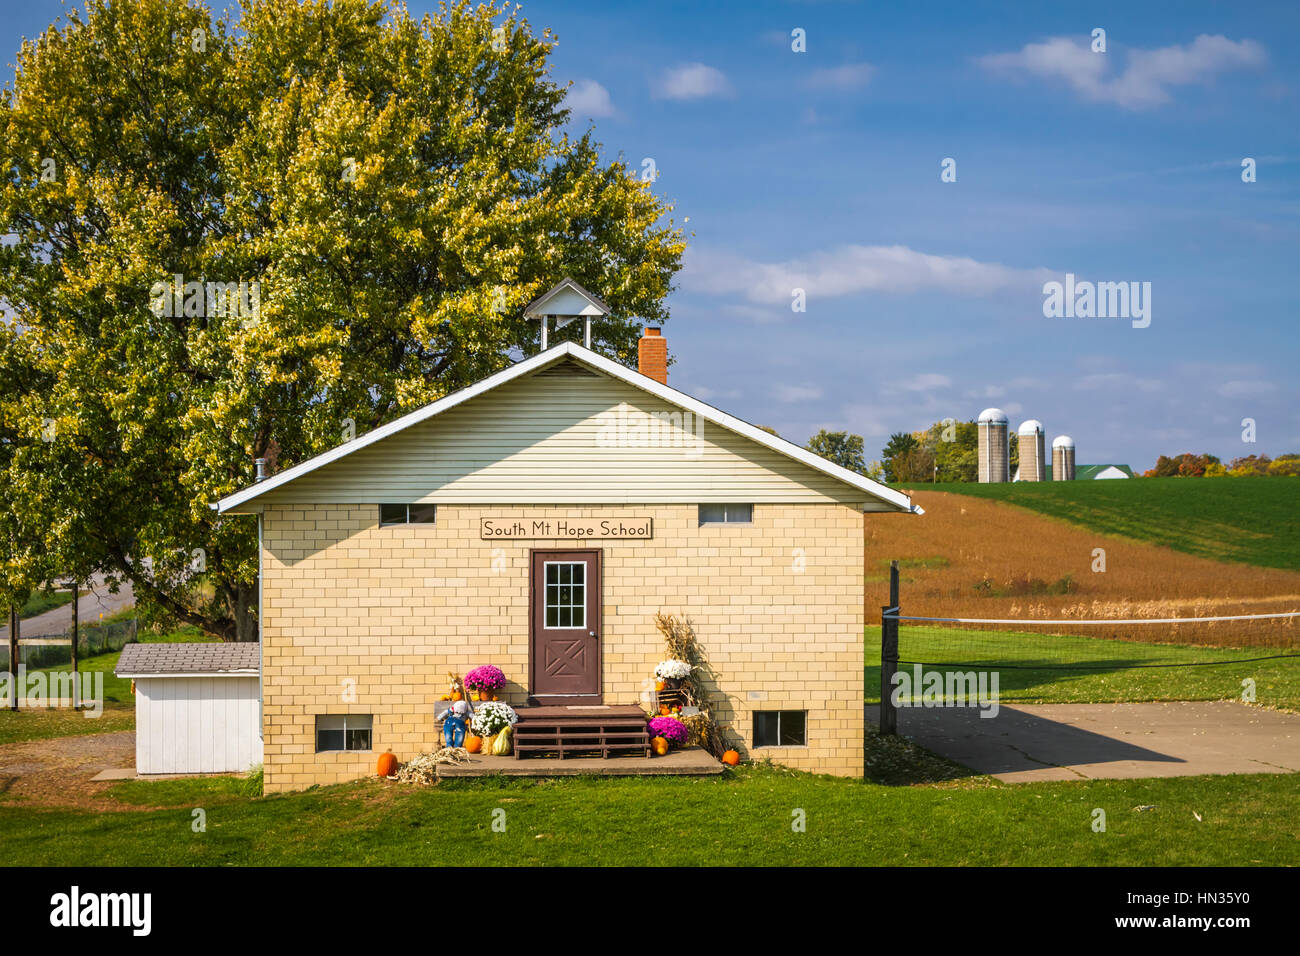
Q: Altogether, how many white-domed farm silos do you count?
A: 3